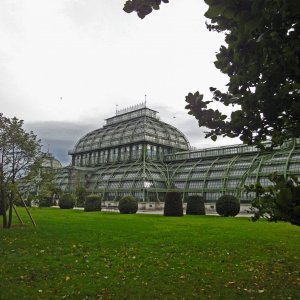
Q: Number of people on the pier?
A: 0